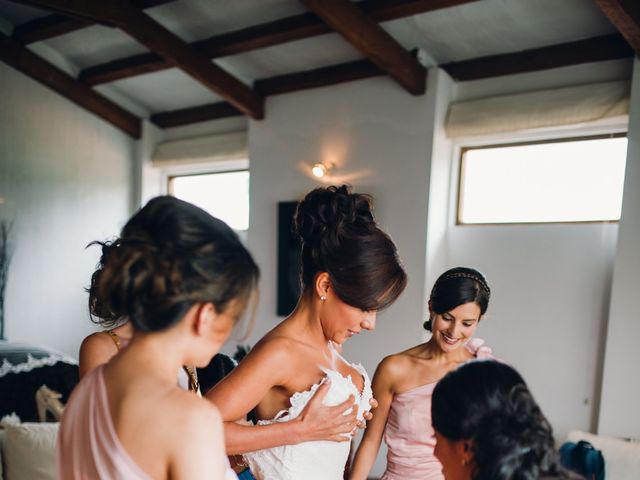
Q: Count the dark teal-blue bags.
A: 1